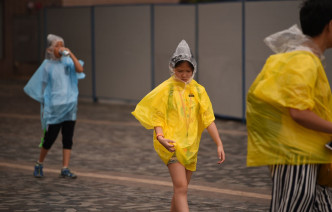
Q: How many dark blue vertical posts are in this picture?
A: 5